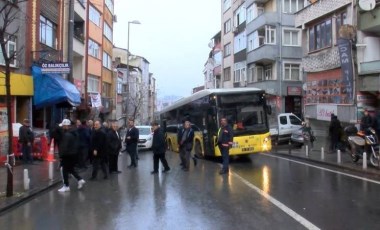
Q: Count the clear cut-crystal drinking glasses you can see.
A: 0